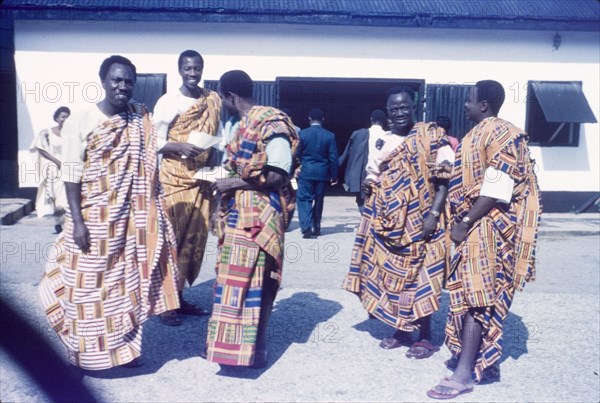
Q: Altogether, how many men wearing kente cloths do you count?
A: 5